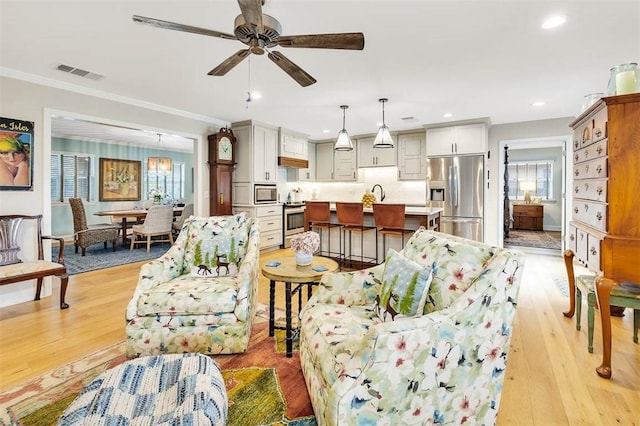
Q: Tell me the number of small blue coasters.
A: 2